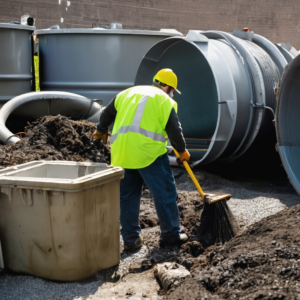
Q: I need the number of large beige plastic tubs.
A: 1